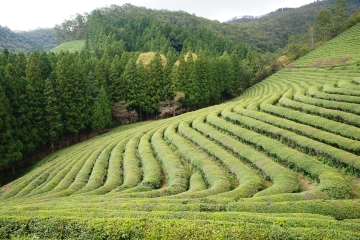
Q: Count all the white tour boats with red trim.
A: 0